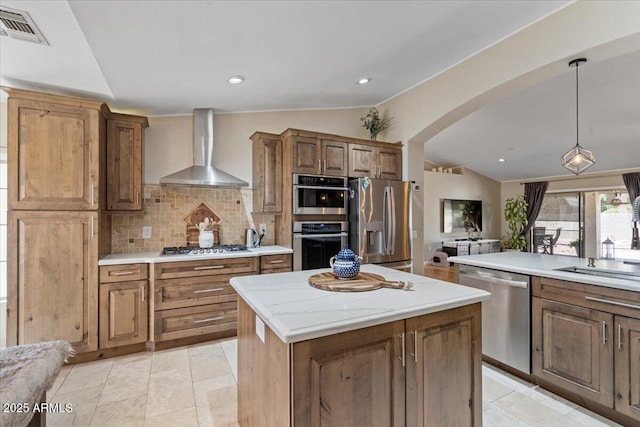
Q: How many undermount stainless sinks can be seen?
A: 1